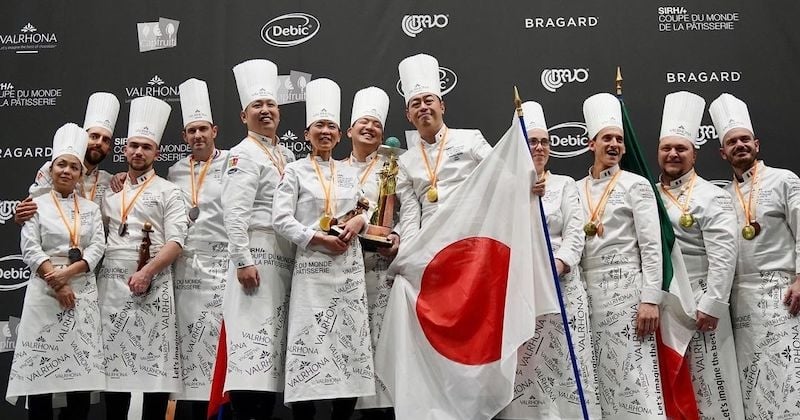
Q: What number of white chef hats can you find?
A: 12